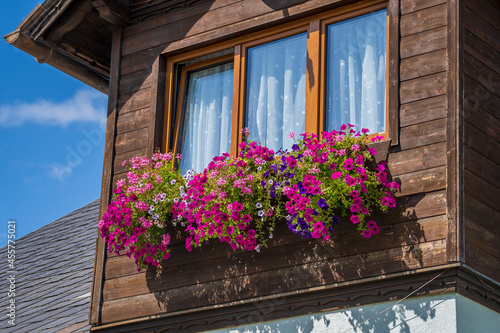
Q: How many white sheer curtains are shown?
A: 3